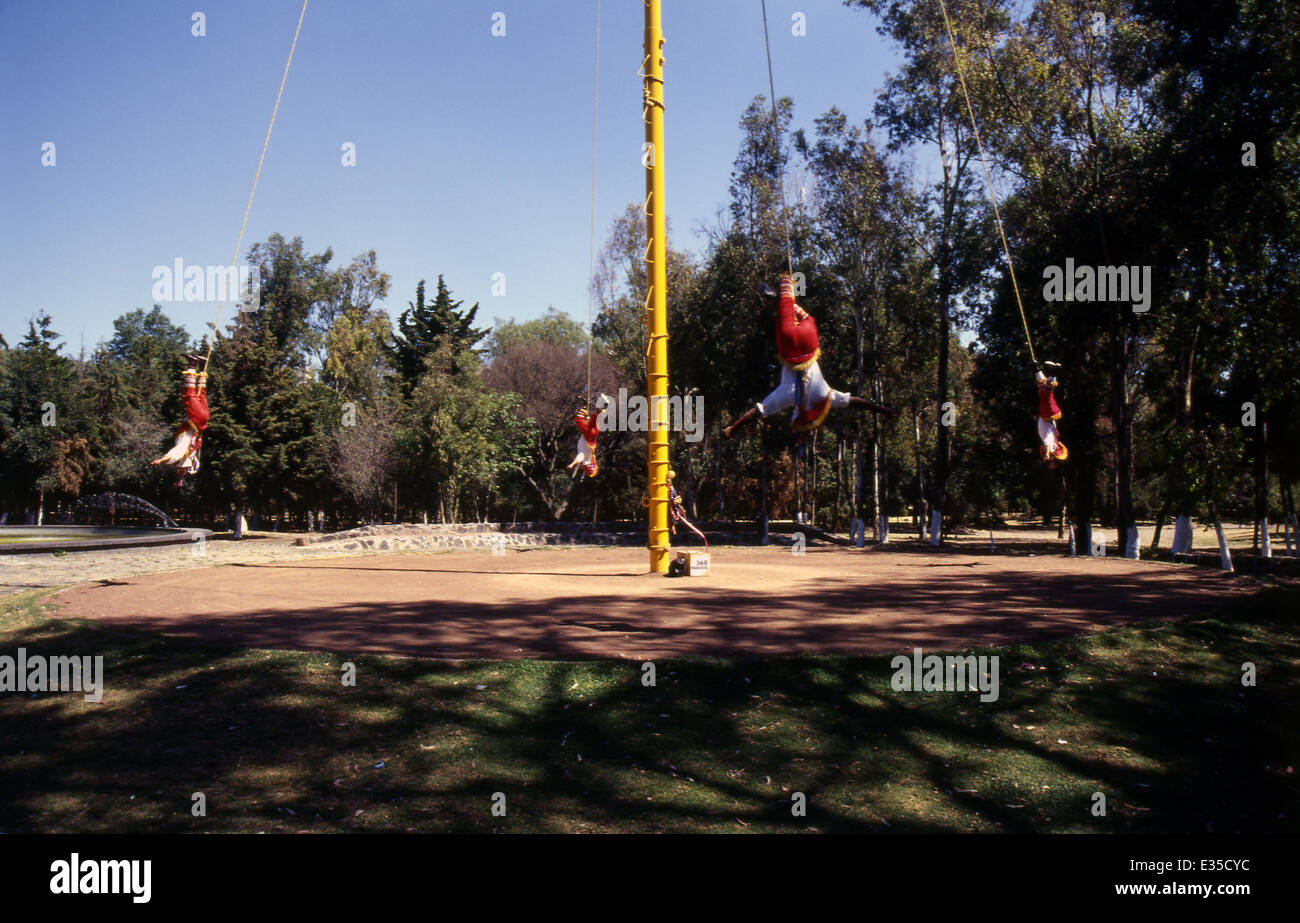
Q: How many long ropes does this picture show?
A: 4